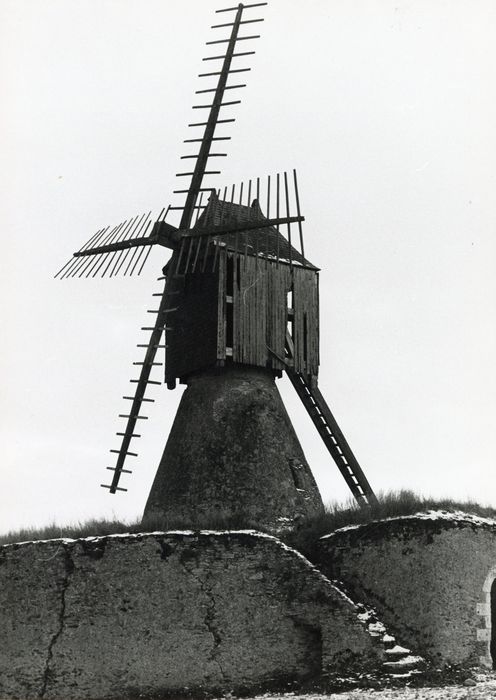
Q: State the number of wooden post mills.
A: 1